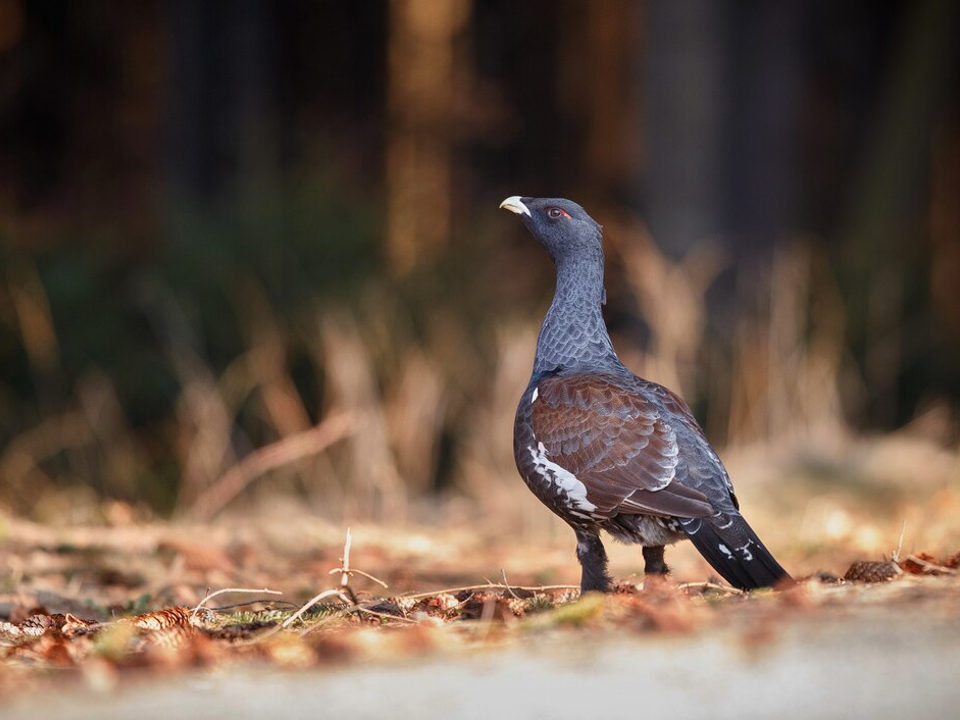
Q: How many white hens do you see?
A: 0